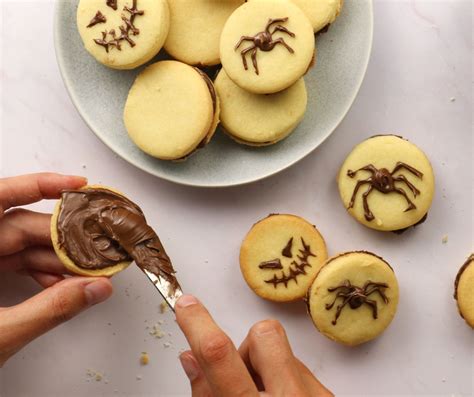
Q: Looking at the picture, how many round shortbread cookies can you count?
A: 11